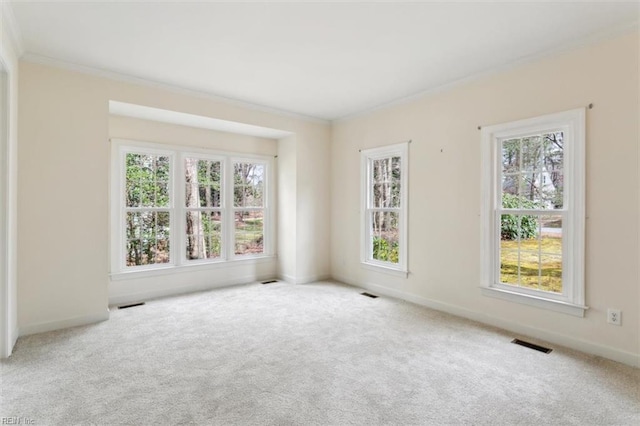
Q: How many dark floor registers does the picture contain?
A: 4